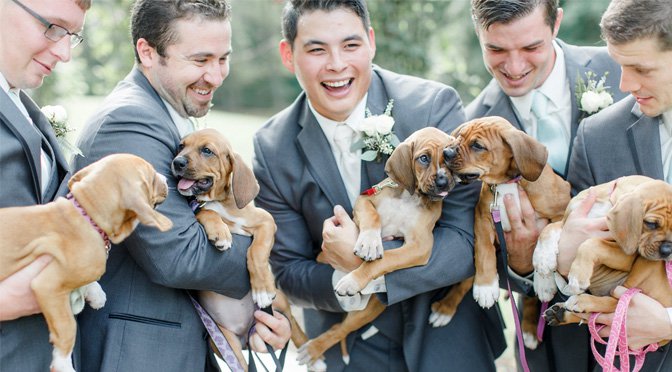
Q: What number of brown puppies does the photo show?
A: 5